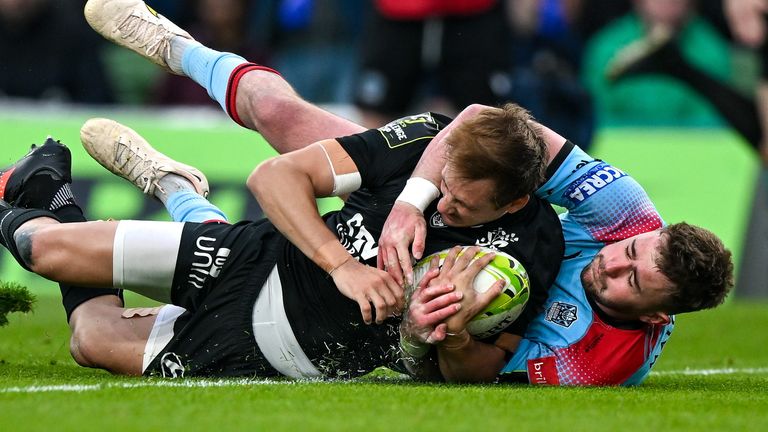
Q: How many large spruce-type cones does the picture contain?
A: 0